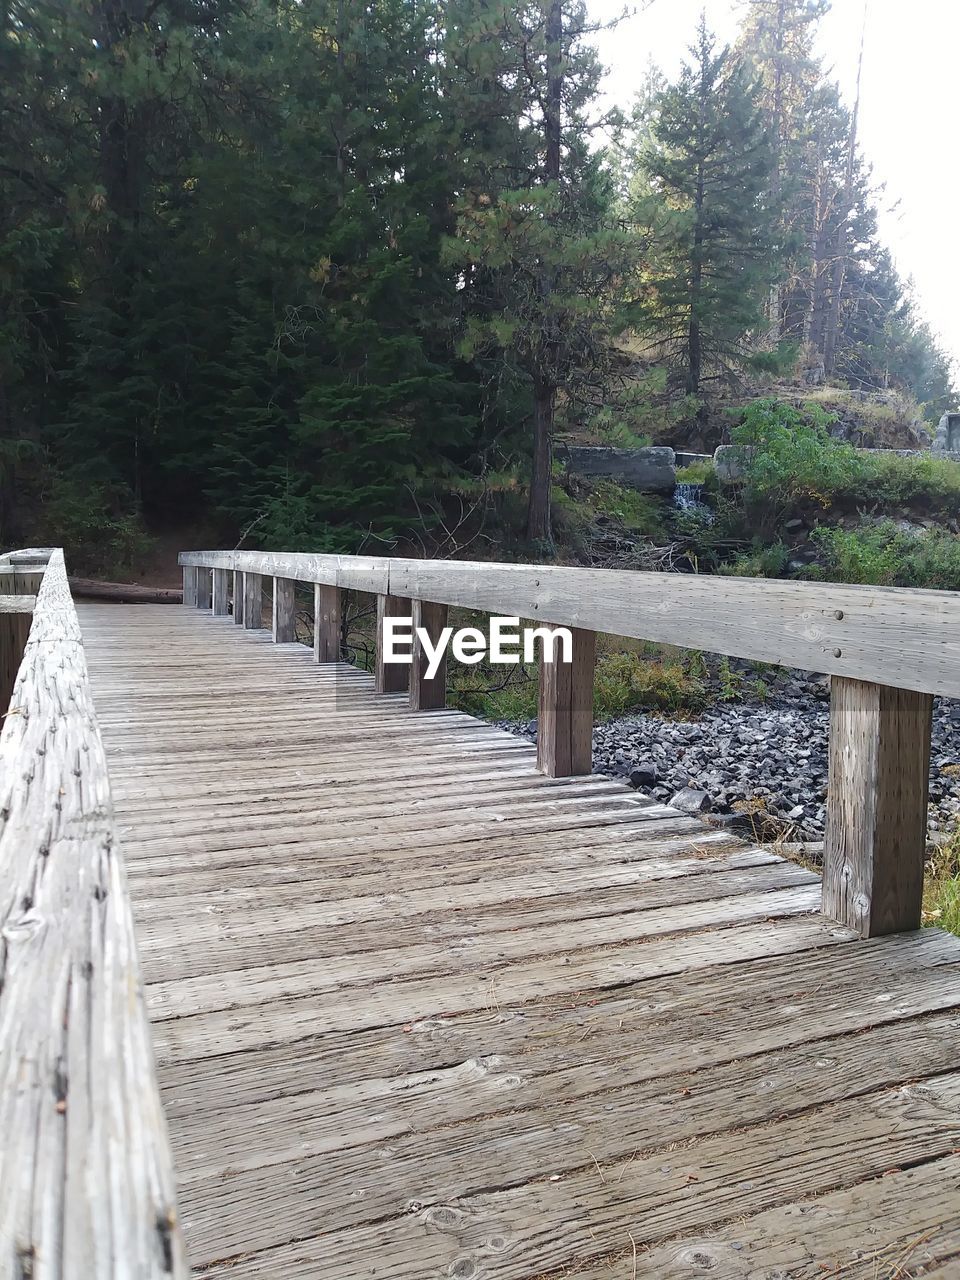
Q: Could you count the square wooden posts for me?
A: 11